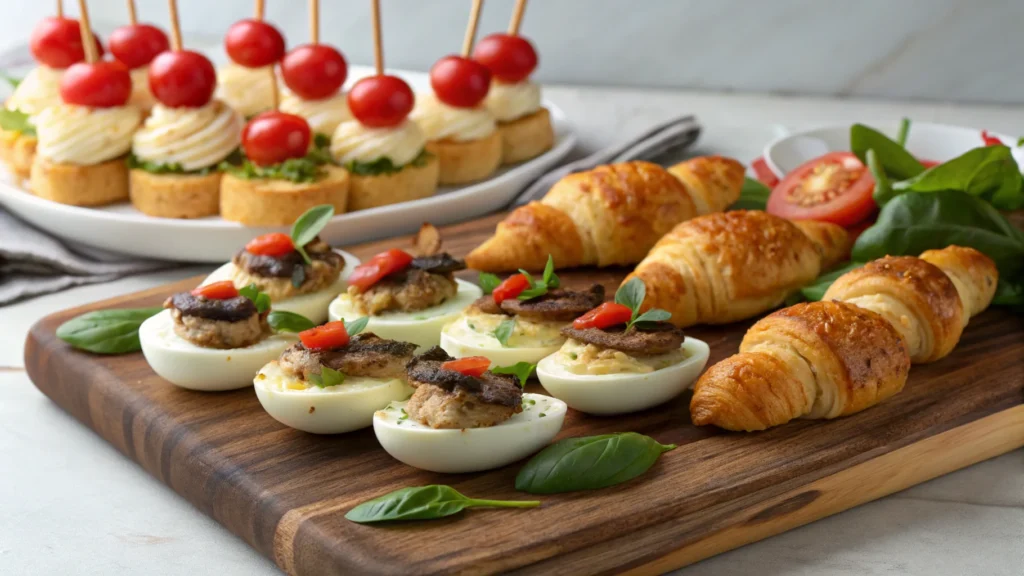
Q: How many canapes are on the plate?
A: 10